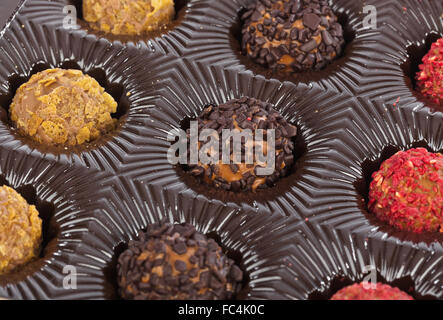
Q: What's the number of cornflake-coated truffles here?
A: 3